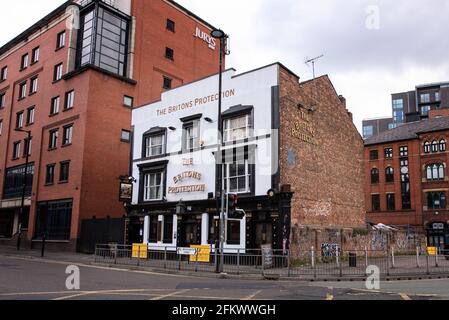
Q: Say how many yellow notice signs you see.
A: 3